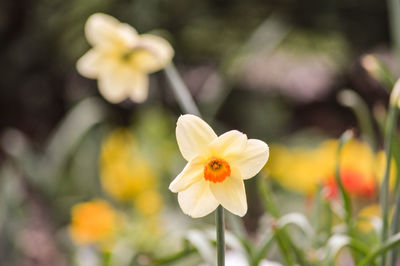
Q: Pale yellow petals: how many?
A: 12